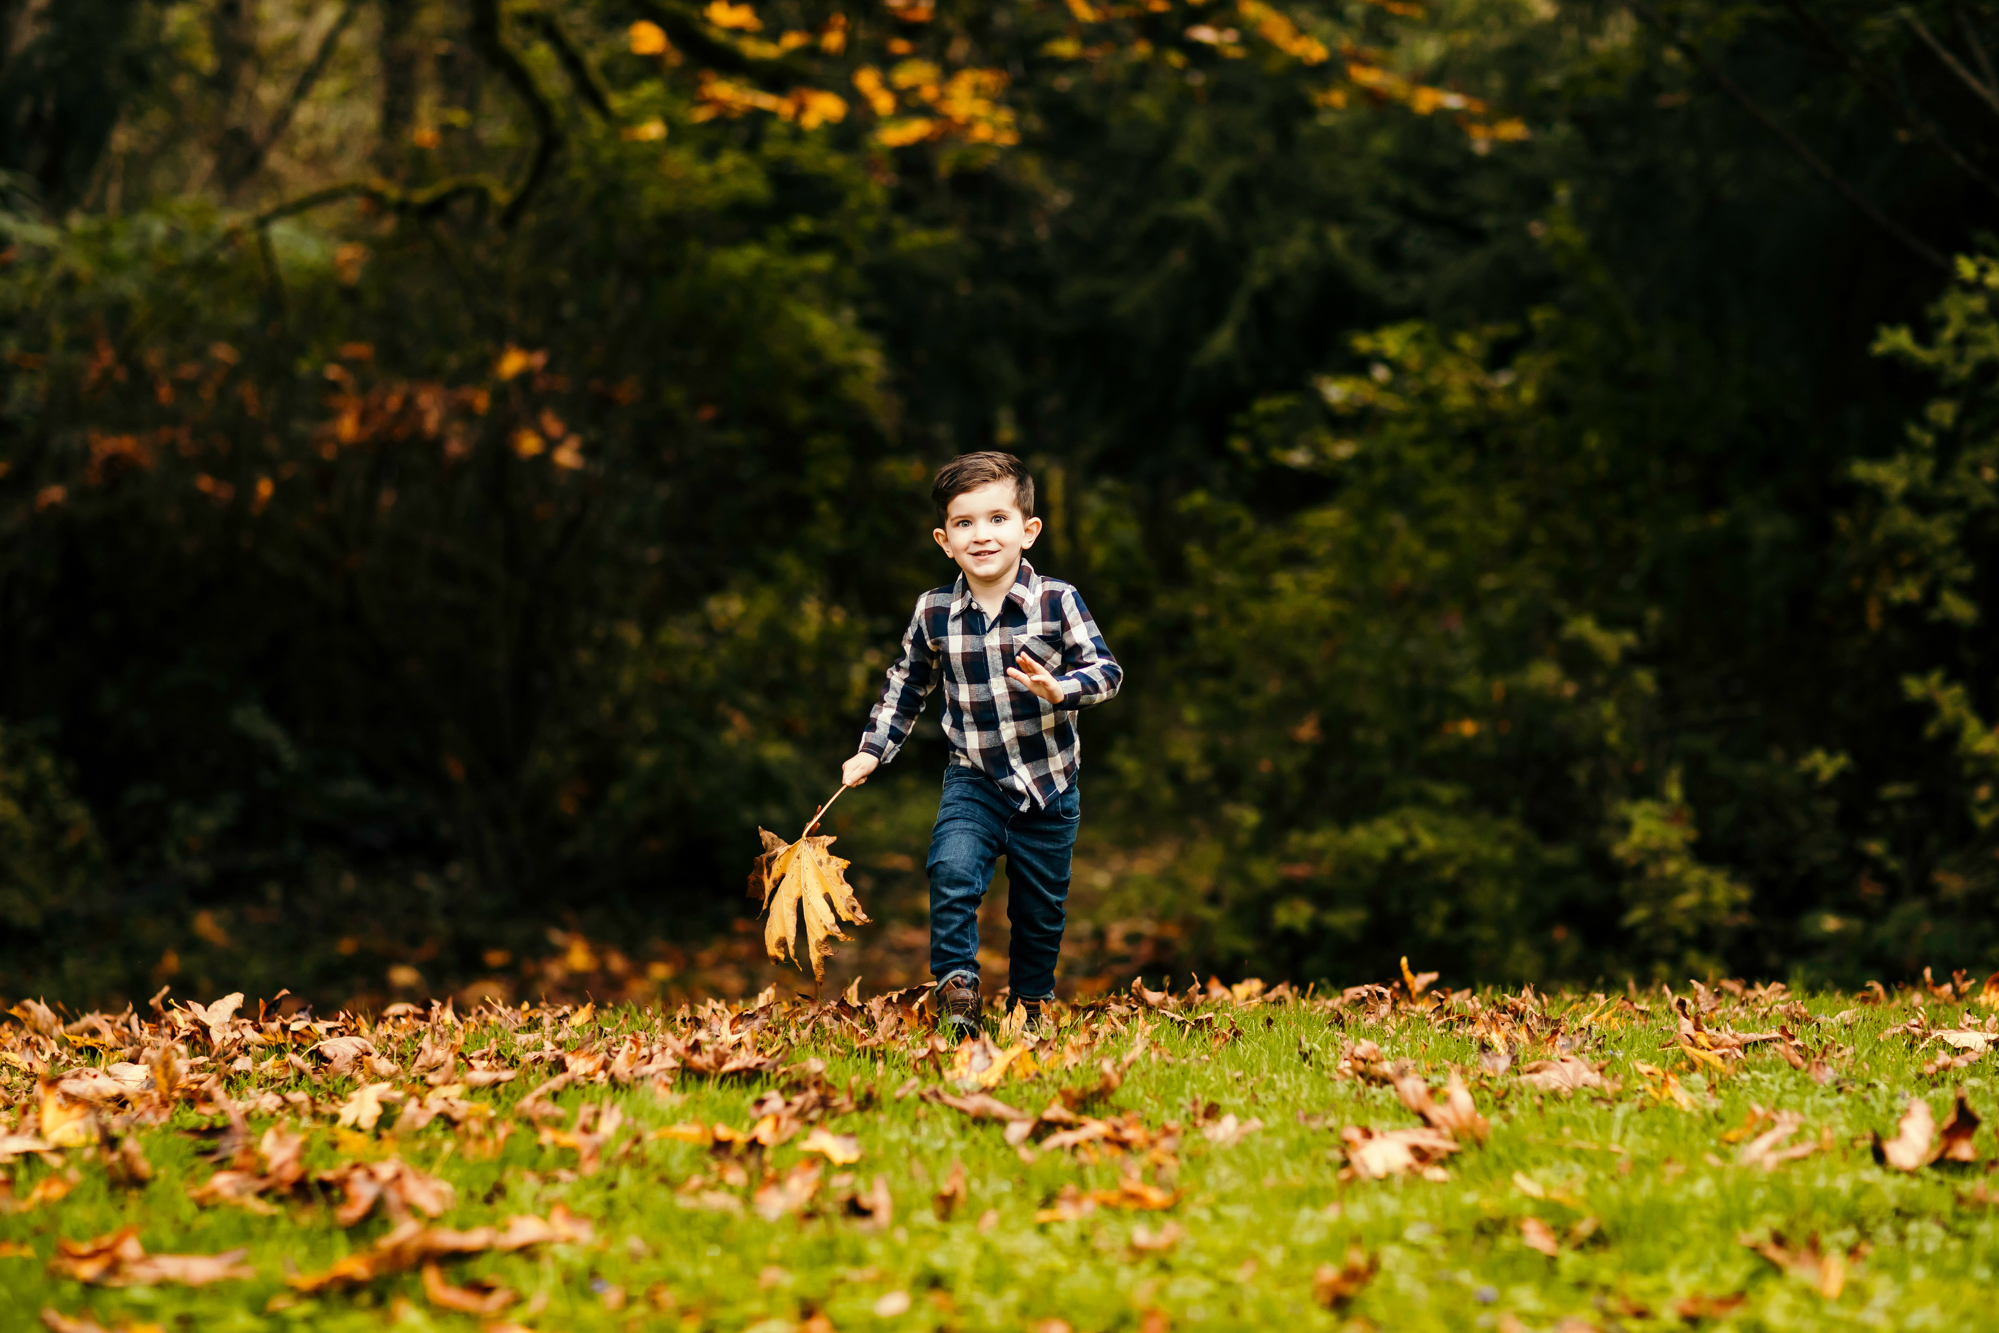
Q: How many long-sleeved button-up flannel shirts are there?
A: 1